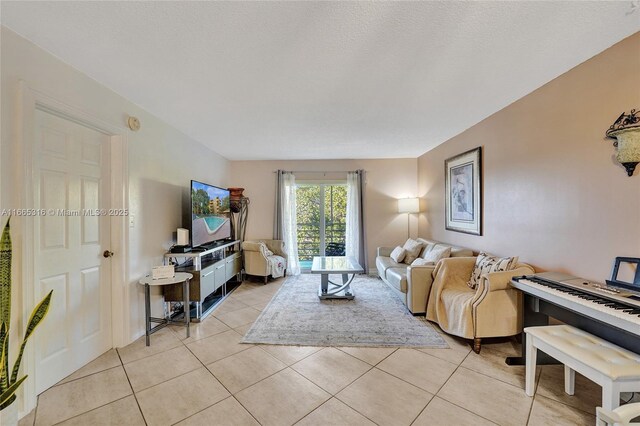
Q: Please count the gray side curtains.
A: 2